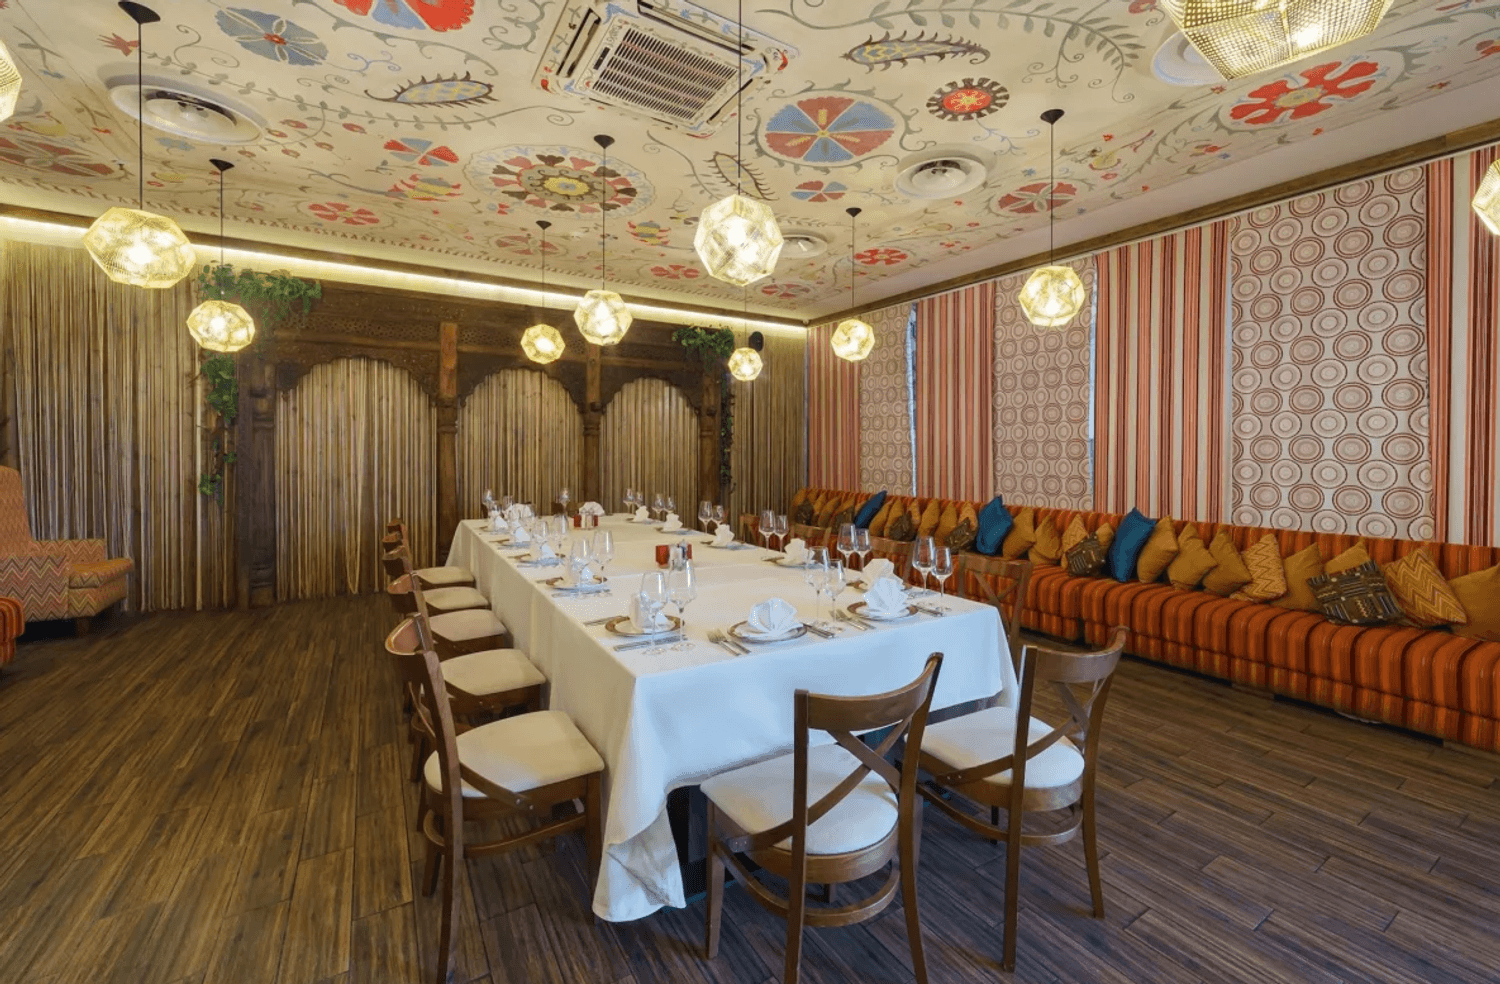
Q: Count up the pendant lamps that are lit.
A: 11